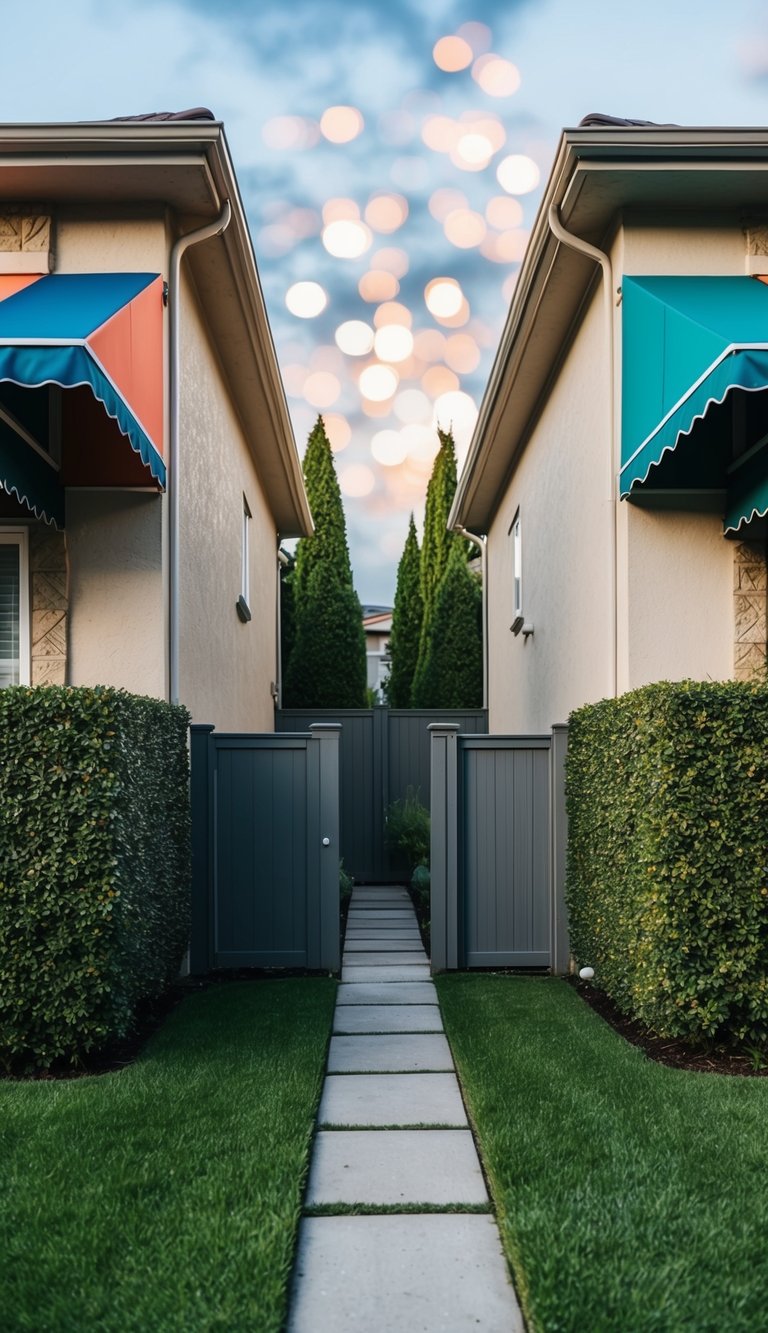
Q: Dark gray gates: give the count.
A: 2